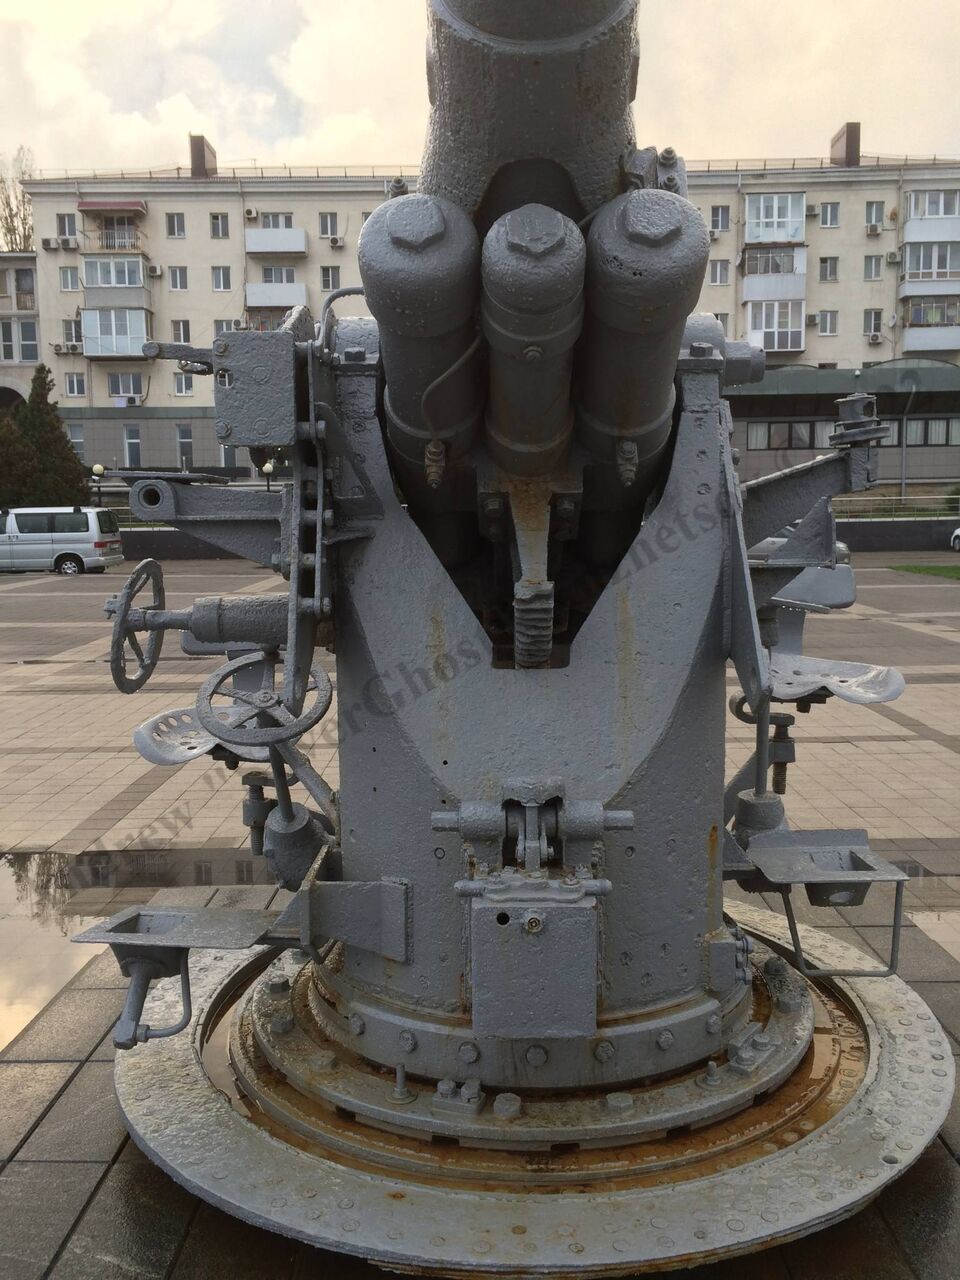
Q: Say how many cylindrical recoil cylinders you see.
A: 3